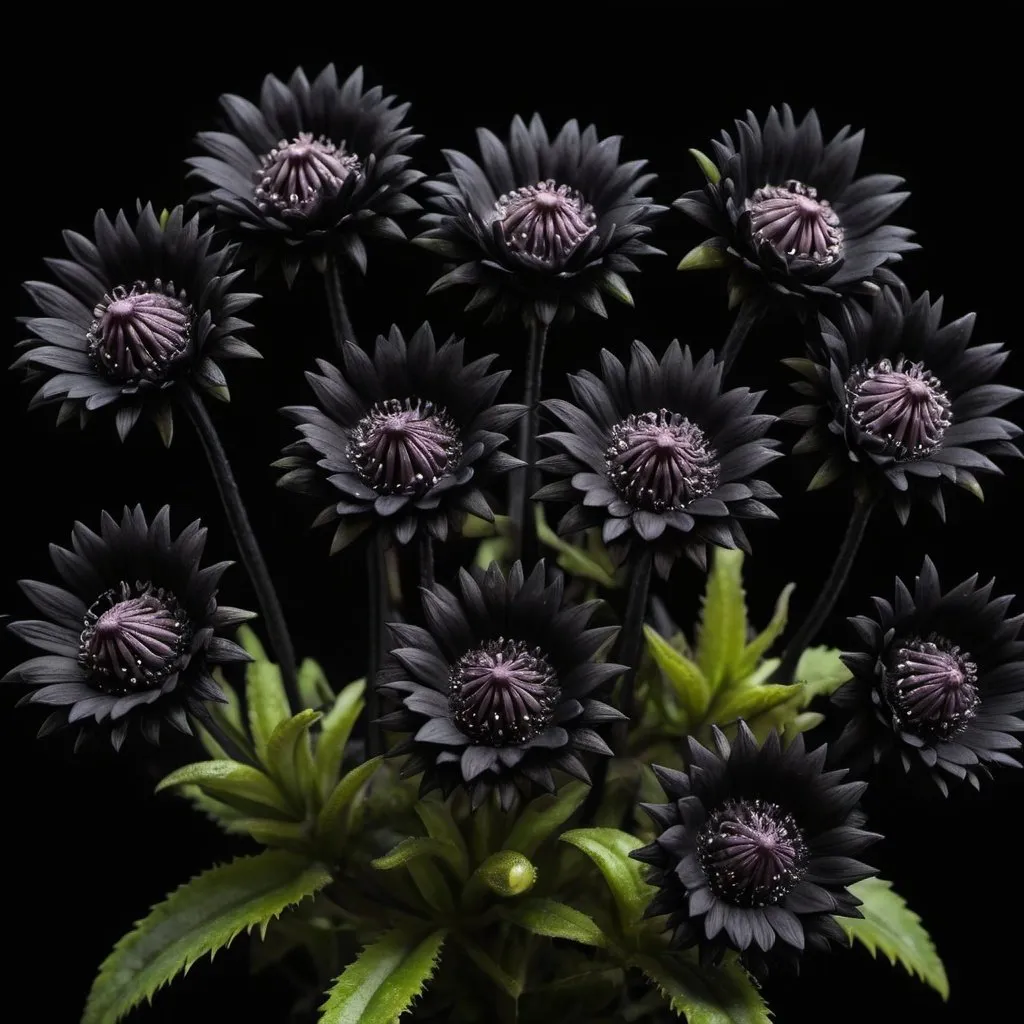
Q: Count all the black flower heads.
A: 11